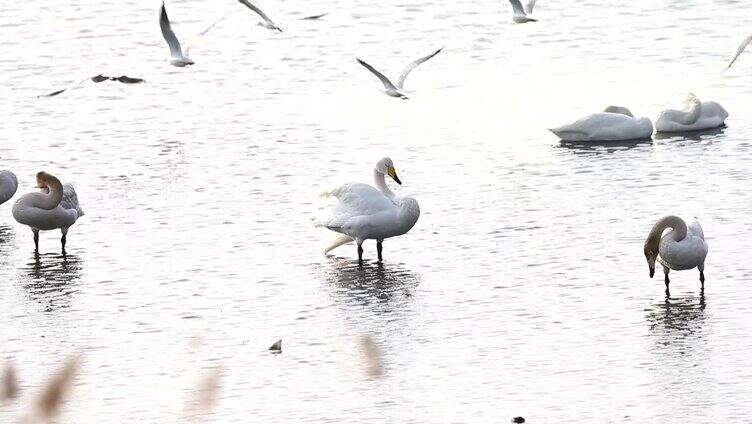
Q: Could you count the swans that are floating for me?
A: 2